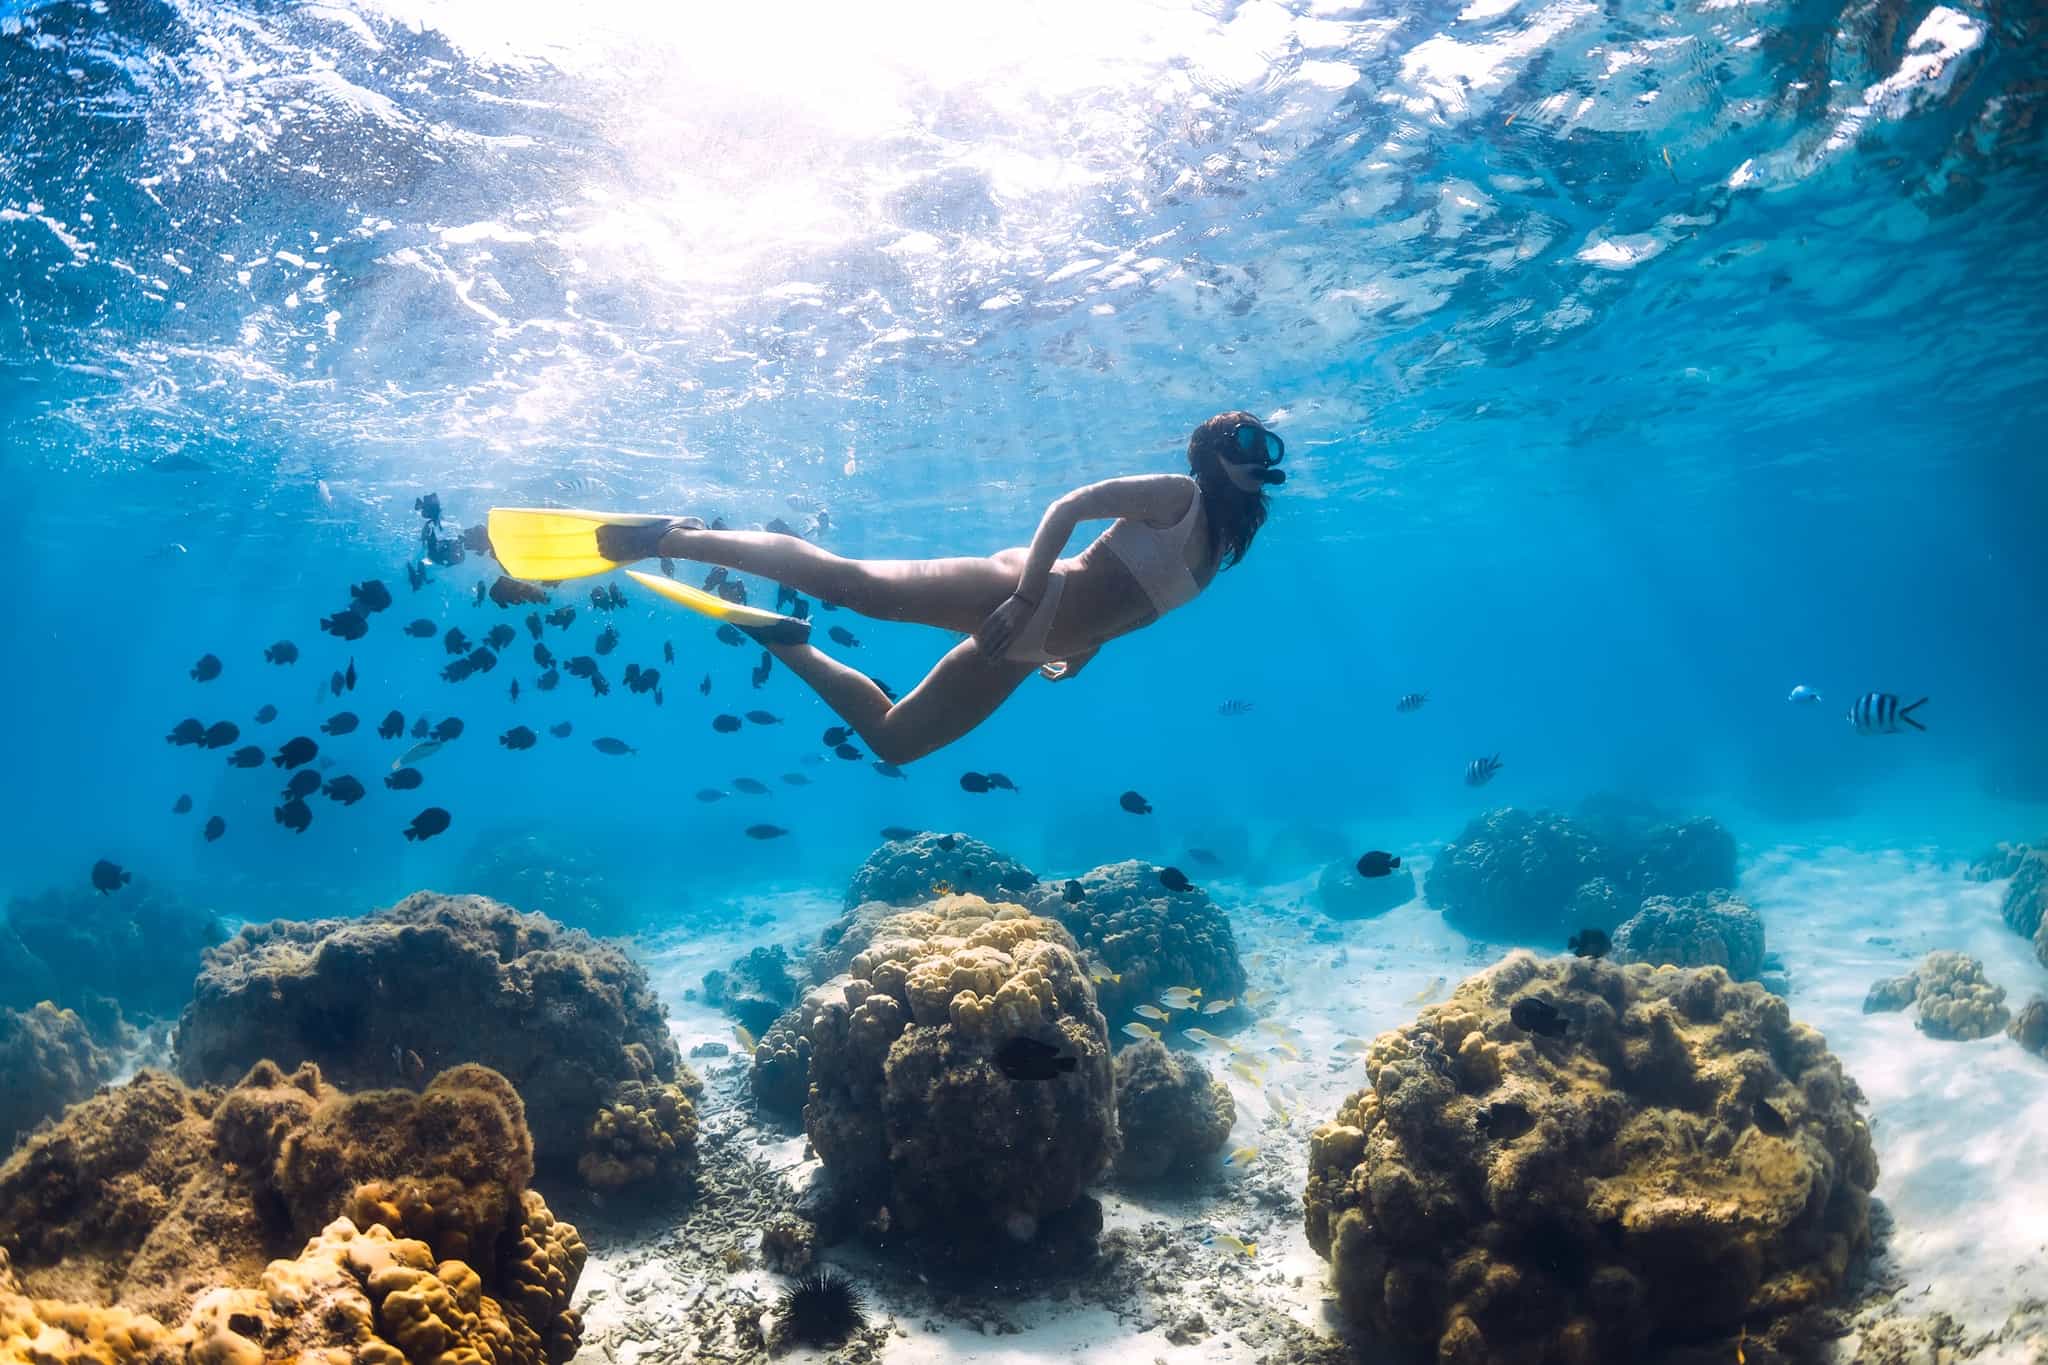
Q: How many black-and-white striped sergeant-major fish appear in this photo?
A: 4